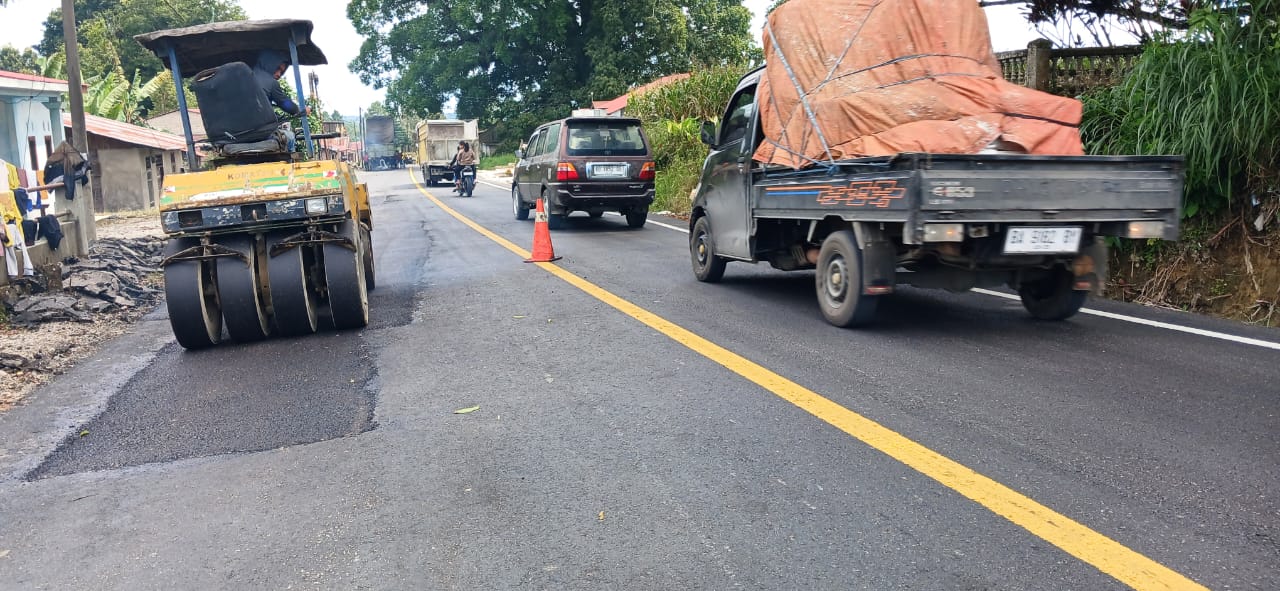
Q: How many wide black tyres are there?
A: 4